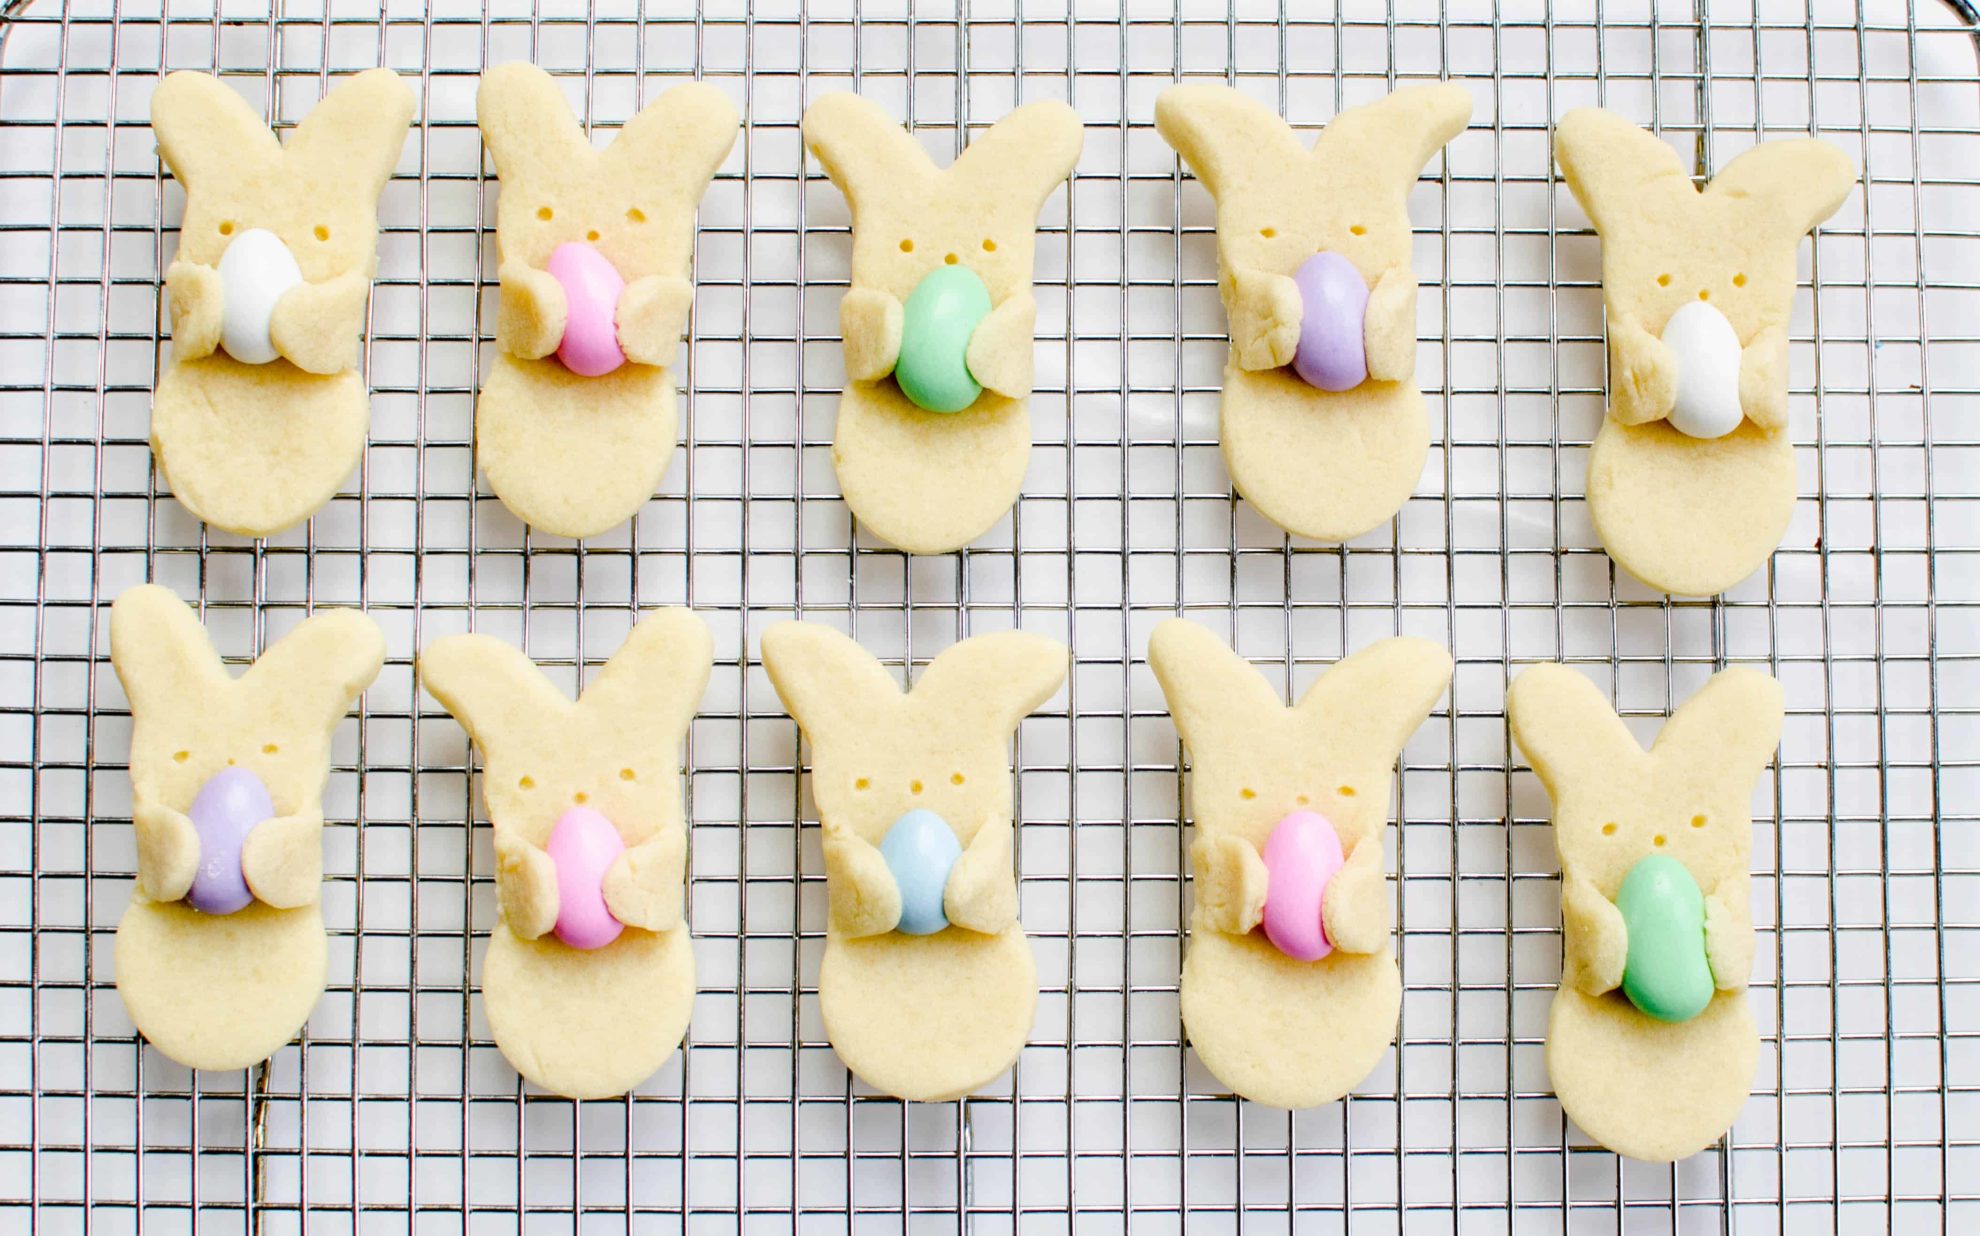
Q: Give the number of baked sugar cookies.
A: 10